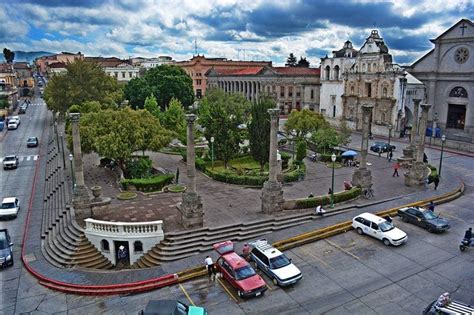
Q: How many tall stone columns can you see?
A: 6